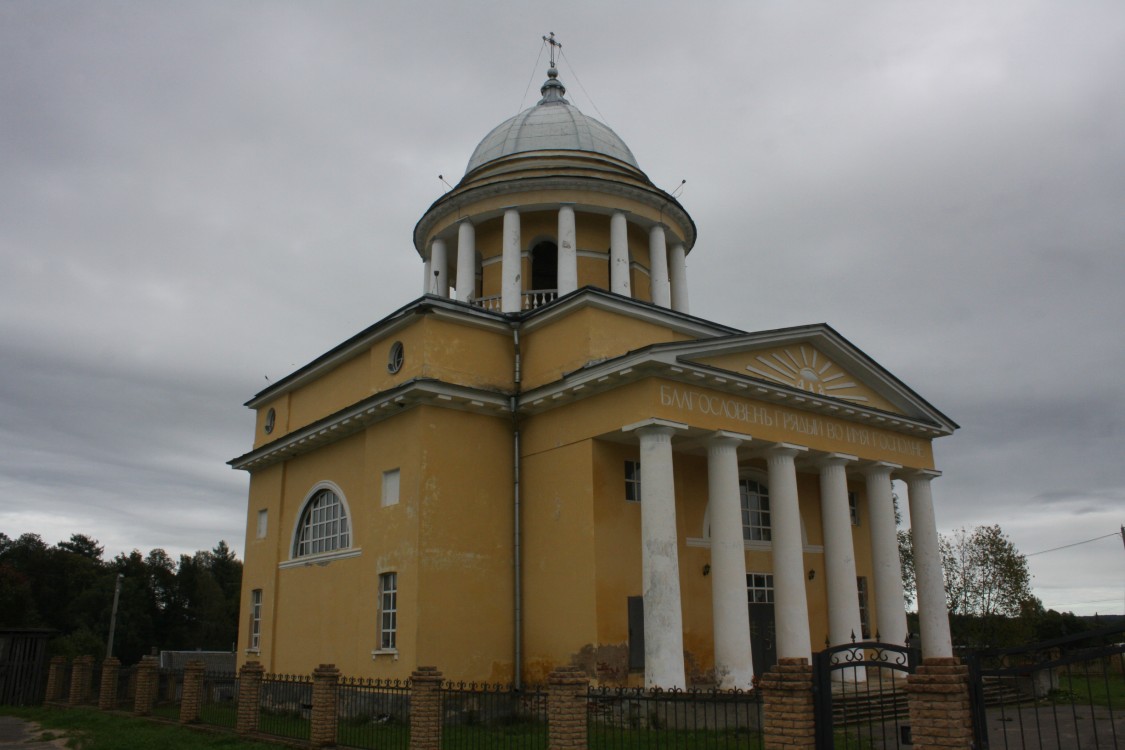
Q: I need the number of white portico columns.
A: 6